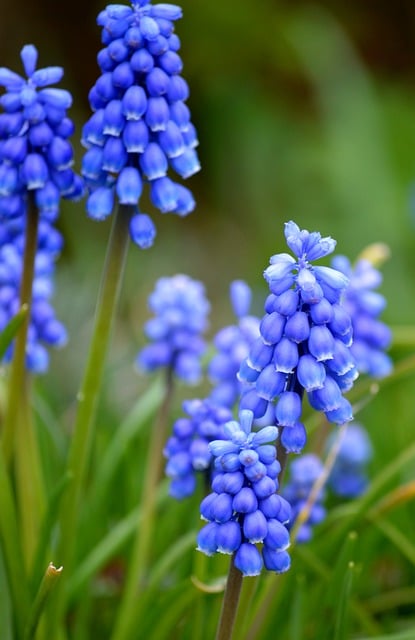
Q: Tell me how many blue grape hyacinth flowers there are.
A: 11